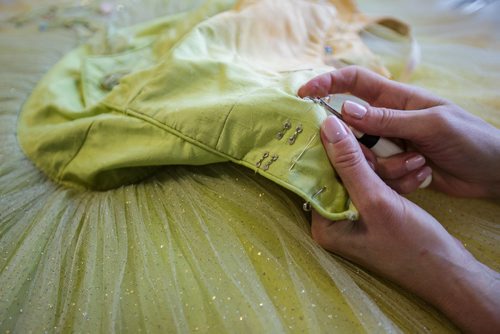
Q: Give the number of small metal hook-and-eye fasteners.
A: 4